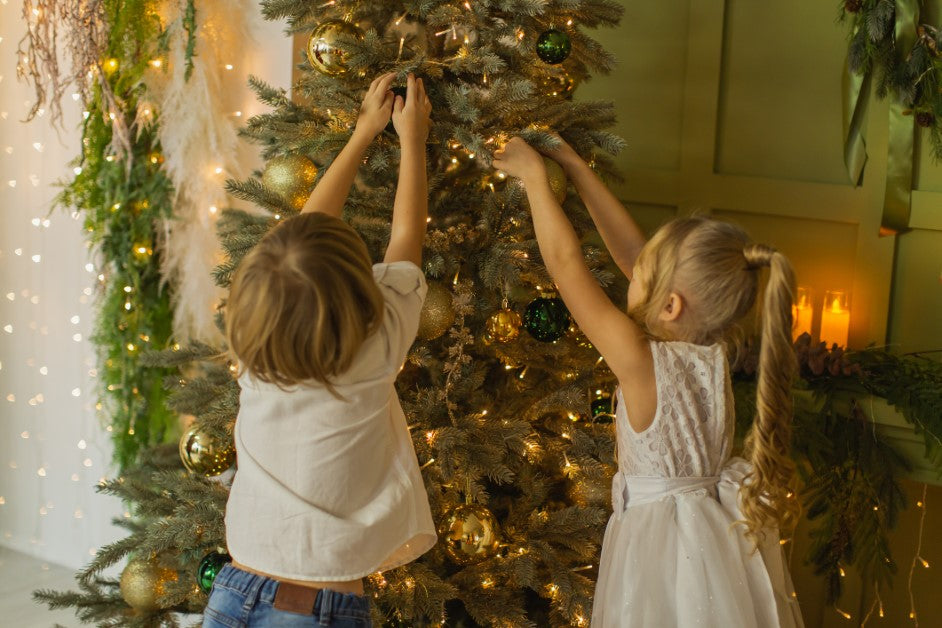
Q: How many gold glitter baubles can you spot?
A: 4